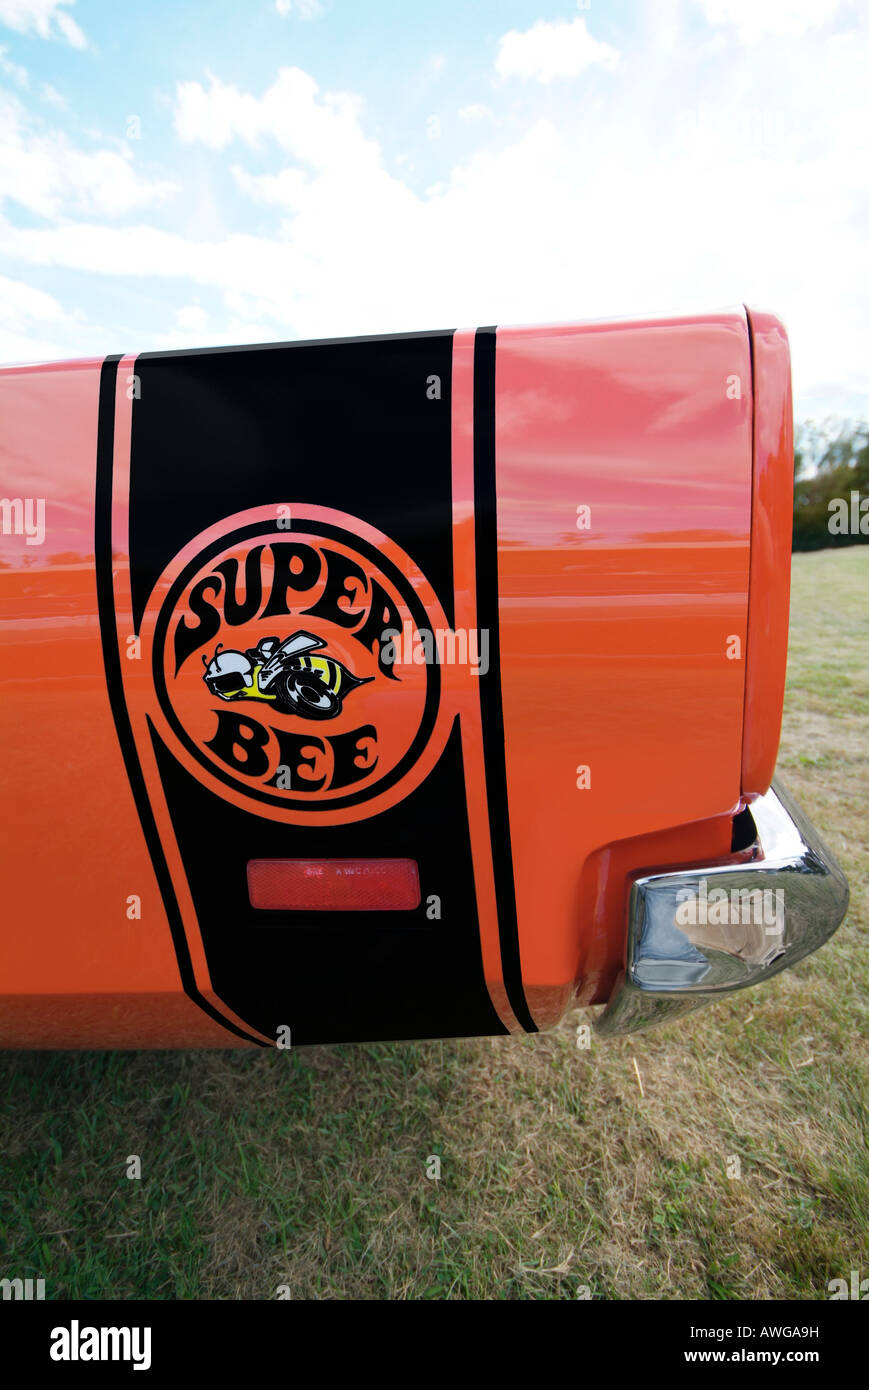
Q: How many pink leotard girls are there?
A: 0